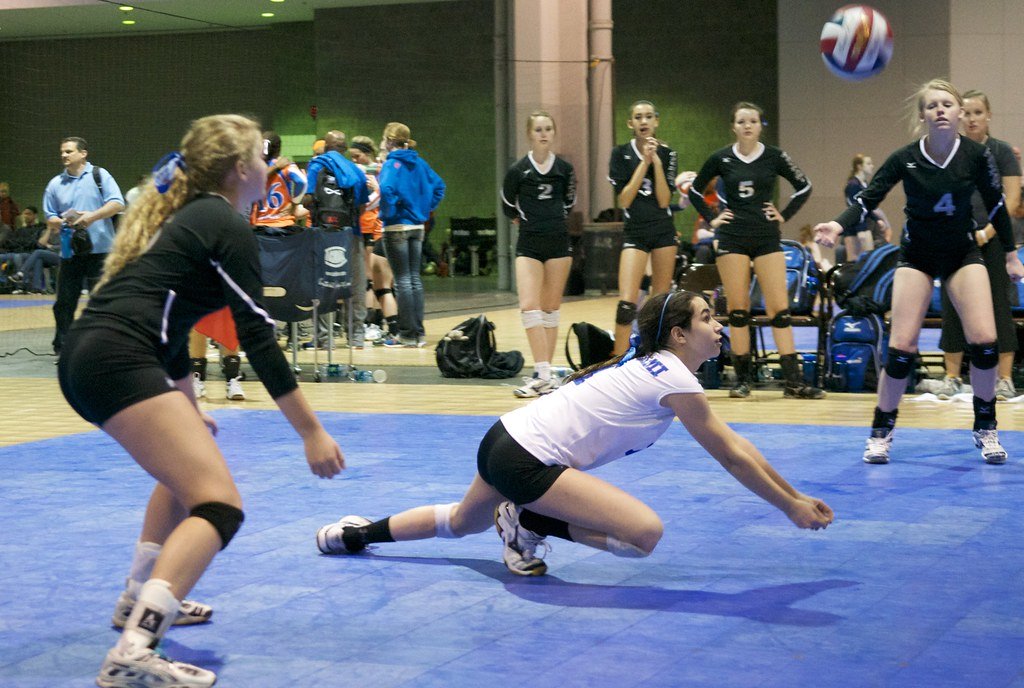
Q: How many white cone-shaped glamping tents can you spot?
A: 0